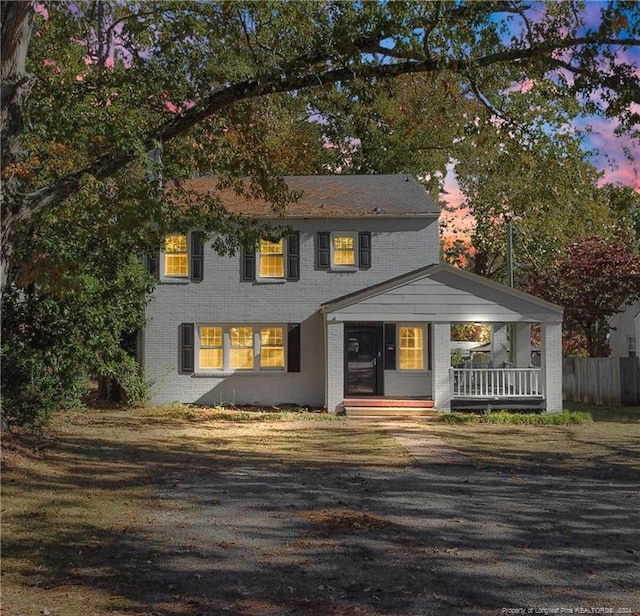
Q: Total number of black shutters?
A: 10